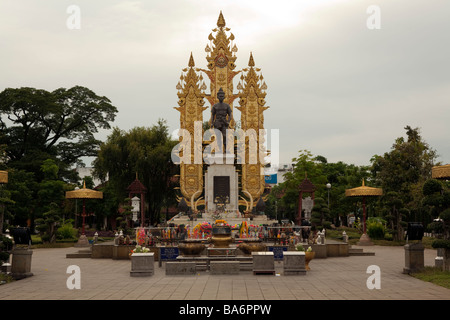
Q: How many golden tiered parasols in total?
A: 4